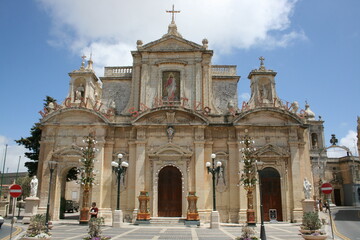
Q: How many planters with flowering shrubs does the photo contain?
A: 4